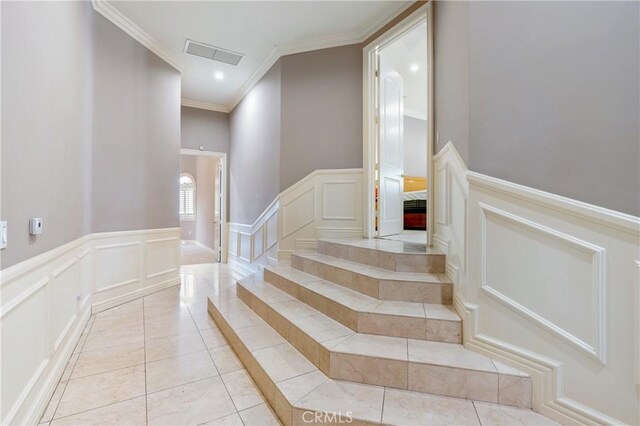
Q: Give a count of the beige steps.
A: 5